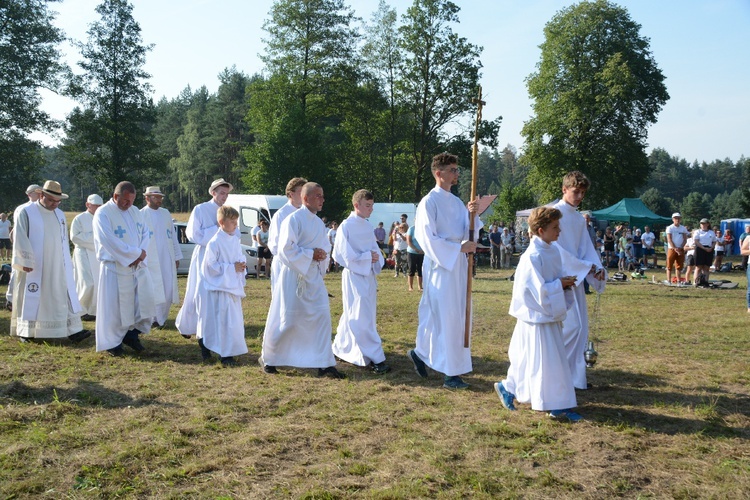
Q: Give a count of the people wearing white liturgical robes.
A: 13